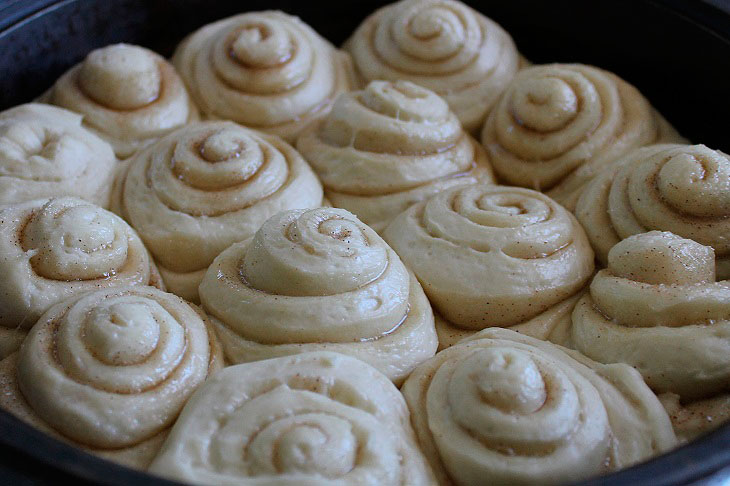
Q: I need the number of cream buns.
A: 15